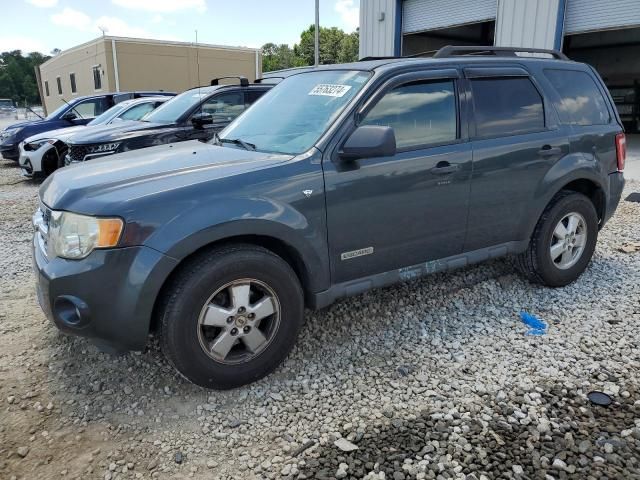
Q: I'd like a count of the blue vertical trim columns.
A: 2